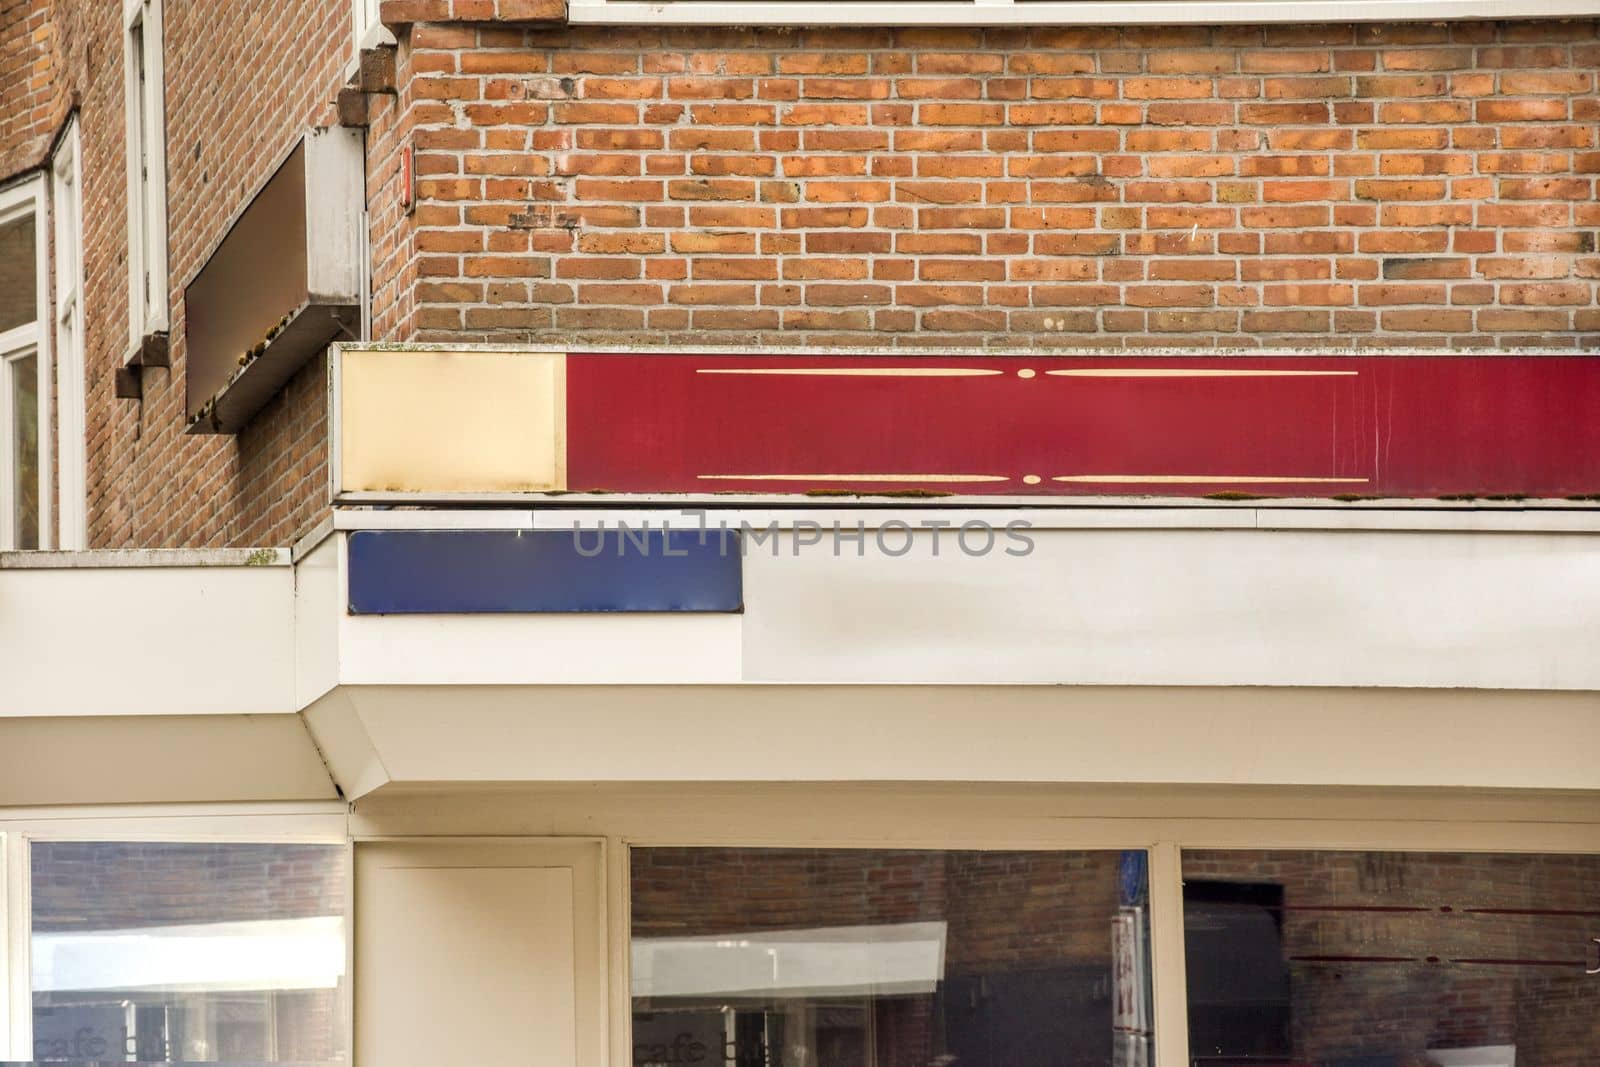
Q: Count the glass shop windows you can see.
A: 3